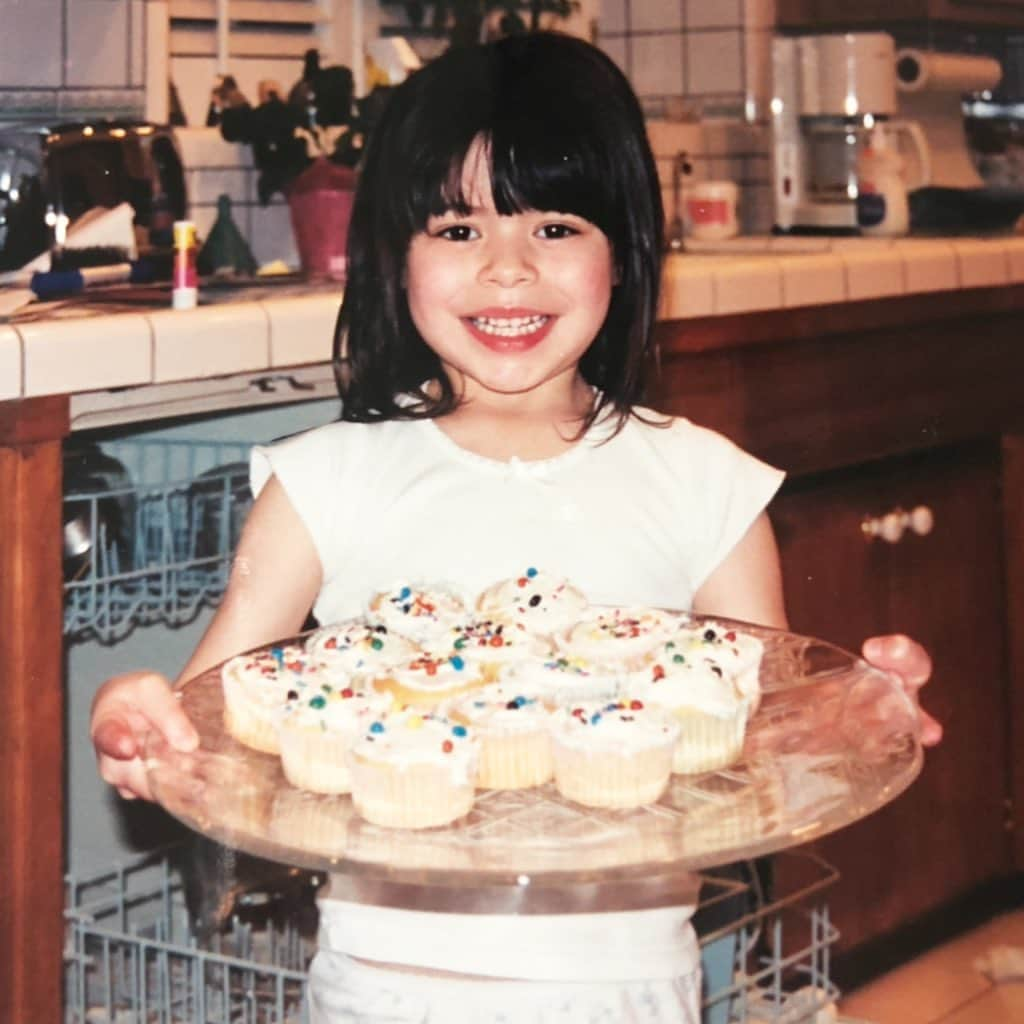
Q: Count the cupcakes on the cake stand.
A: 14